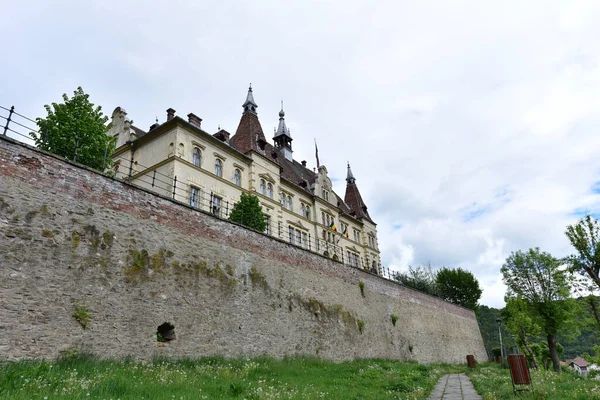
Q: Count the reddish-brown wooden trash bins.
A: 2